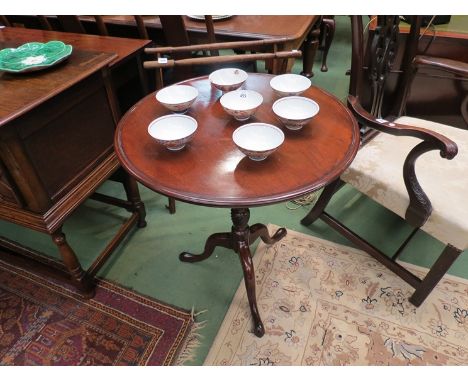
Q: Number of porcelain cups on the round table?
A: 7